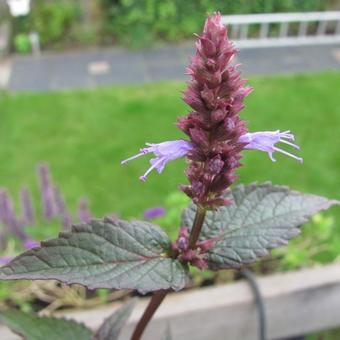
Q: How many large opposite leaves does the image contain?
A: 2